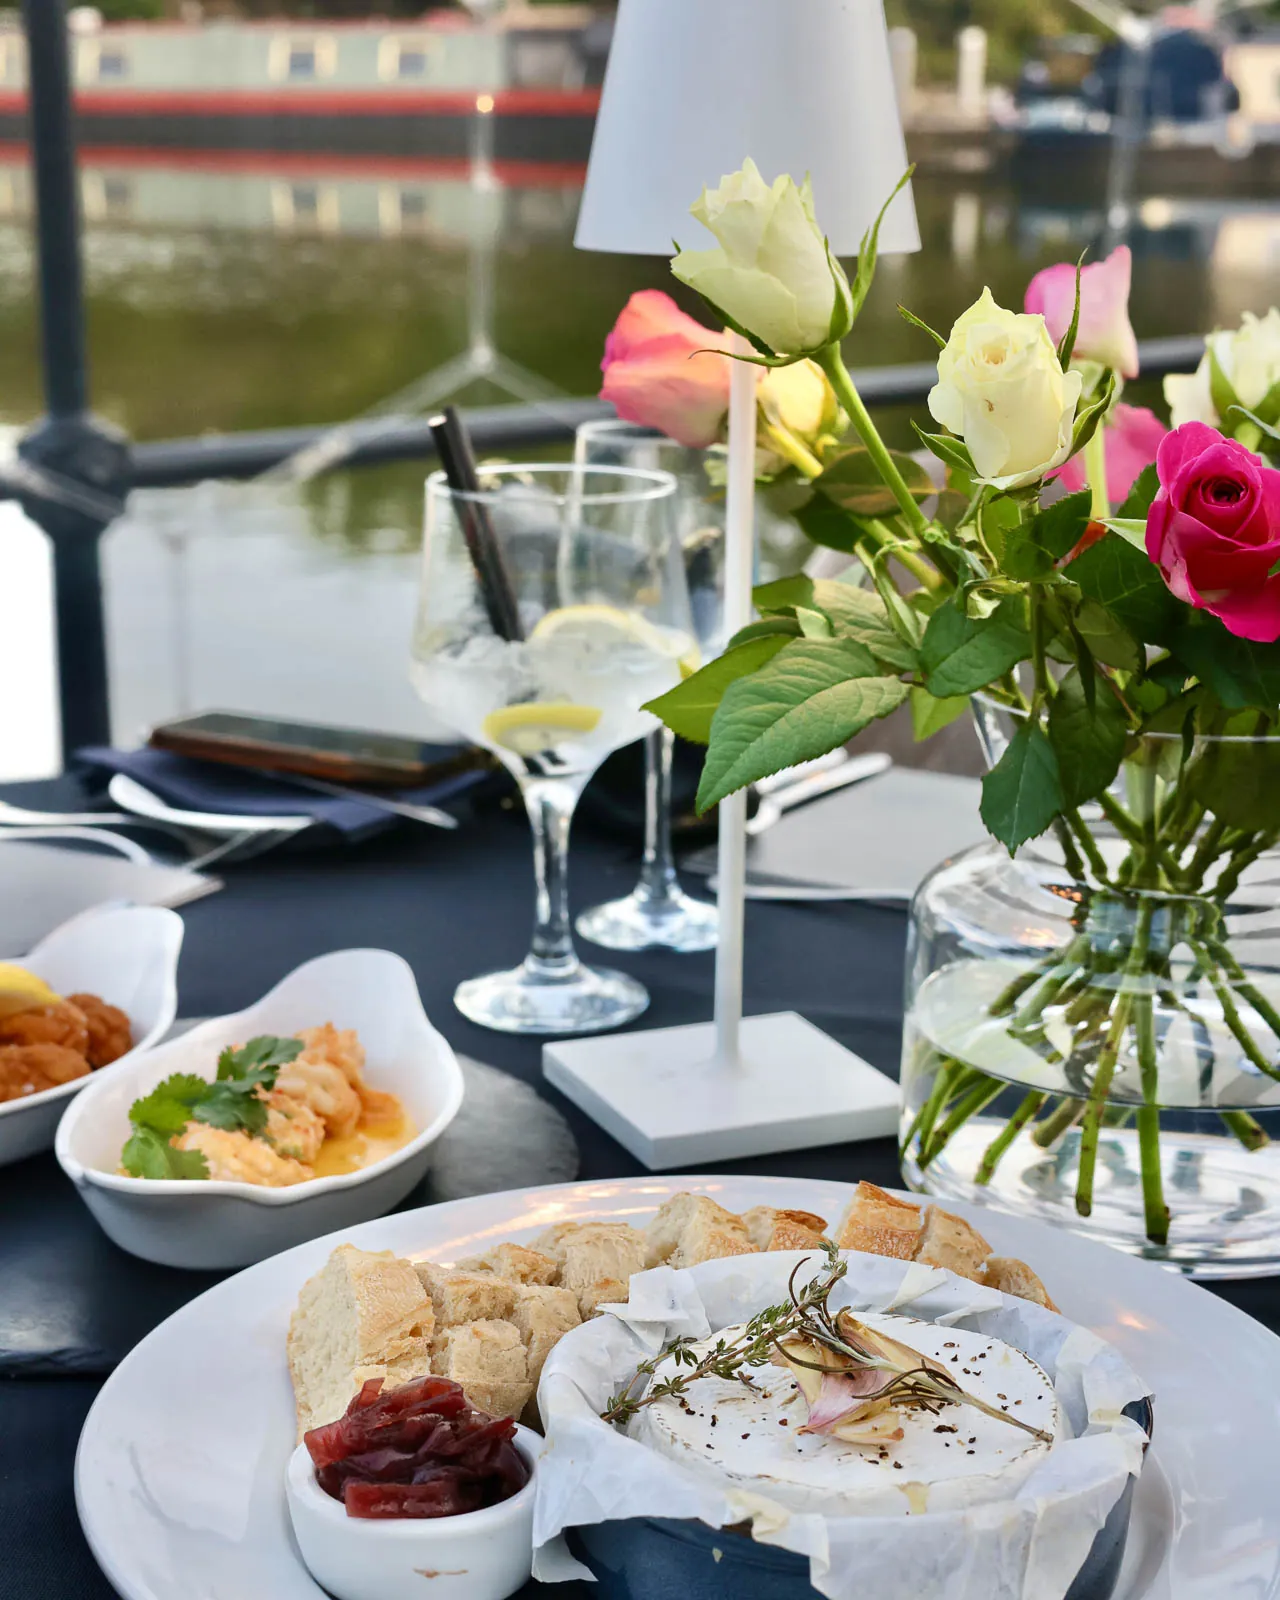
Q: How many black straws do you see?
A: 2